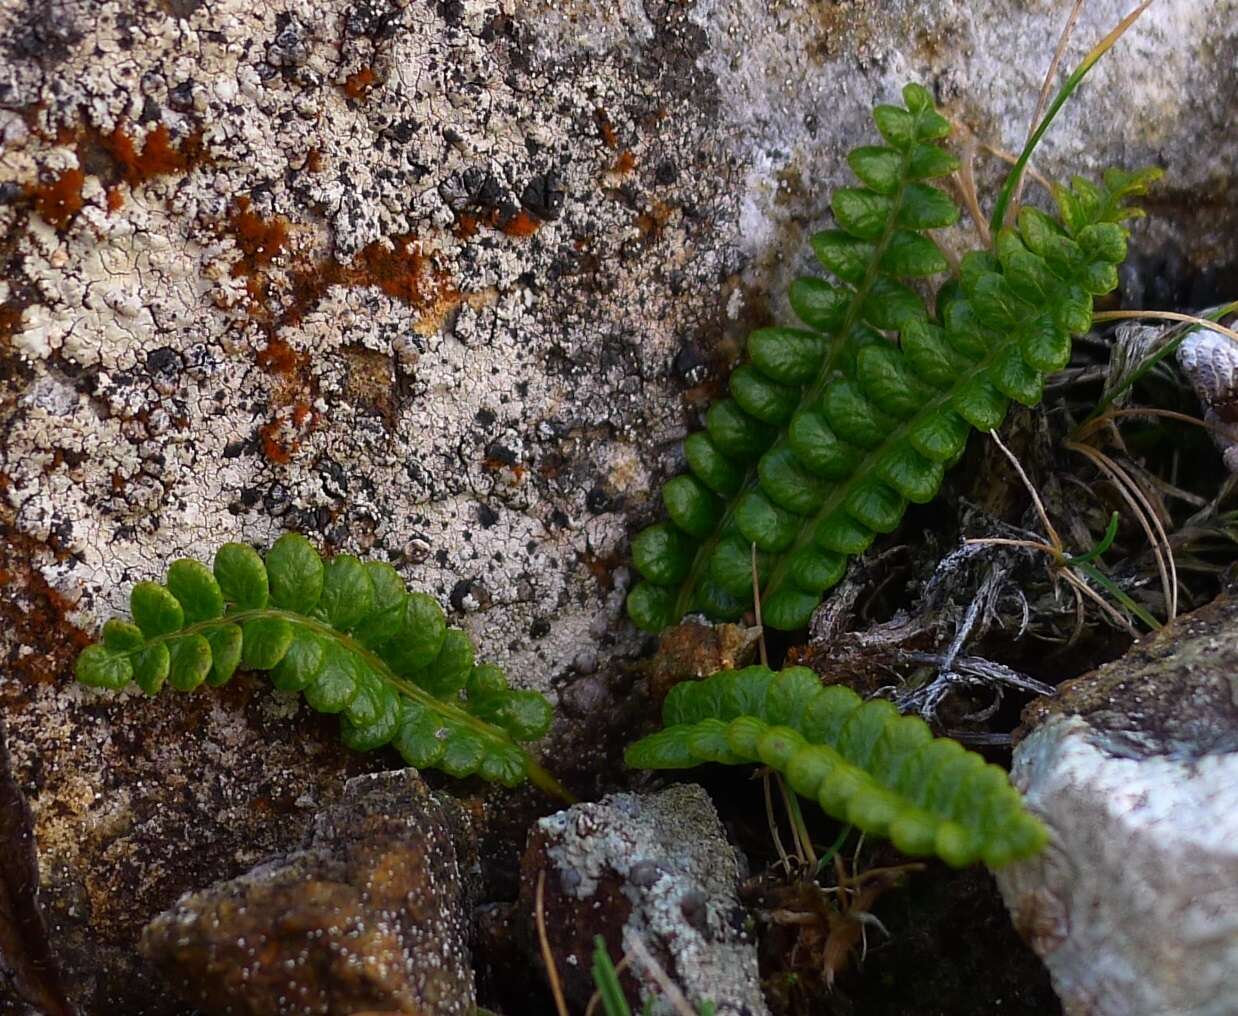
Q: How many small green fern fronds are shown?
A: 4